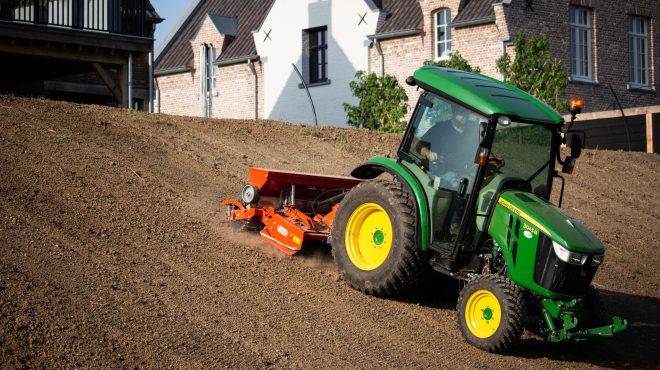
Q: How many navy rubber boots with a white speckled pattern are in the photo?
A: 0